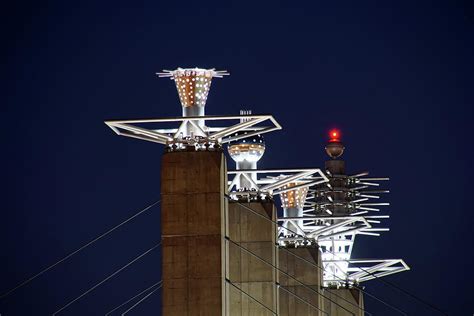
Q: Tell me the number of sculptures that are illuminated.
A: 4